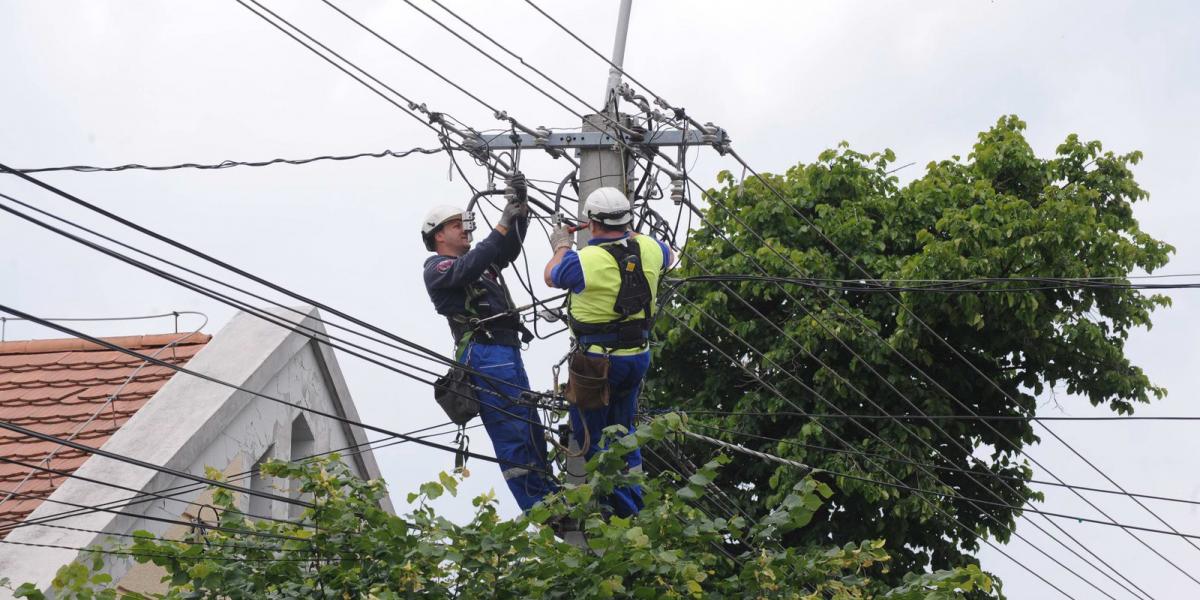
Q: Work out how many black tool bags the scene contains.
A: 1